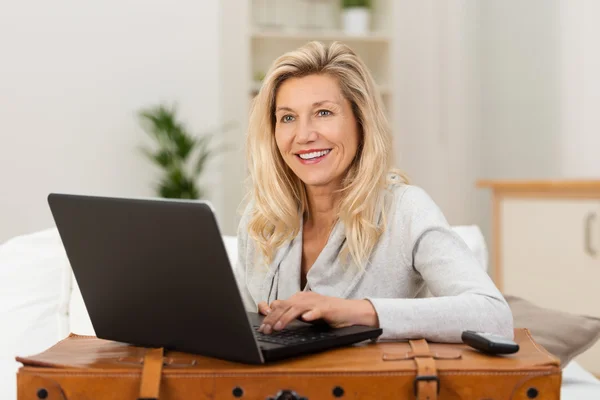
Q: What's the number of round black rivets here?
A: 4